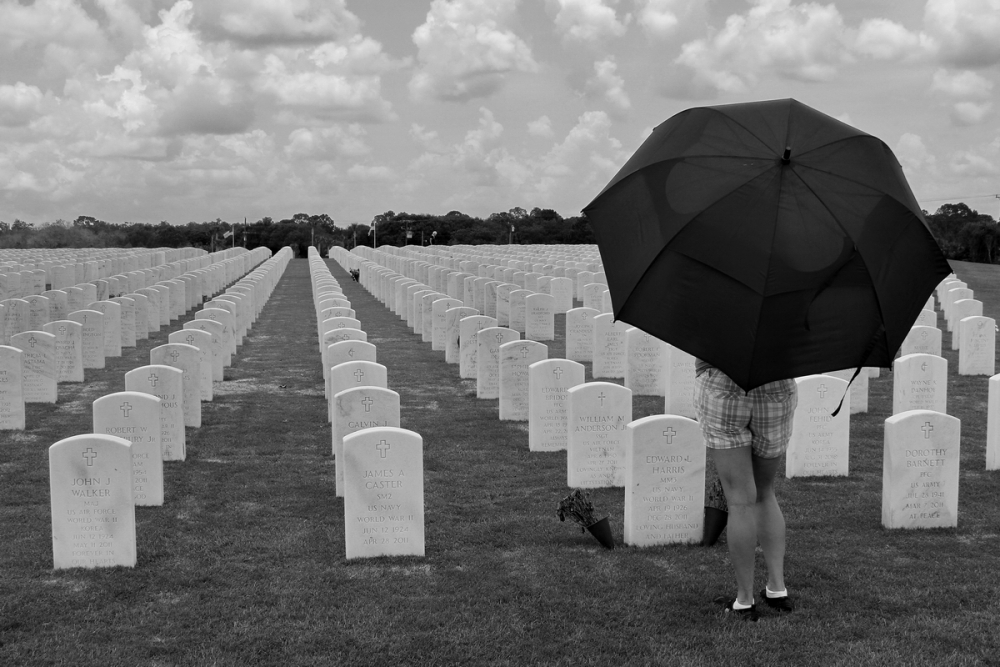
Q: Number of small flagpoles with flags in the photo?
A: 2